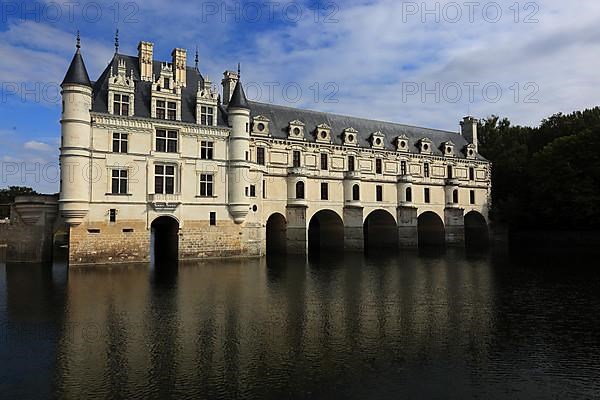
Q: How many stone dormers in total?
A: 12